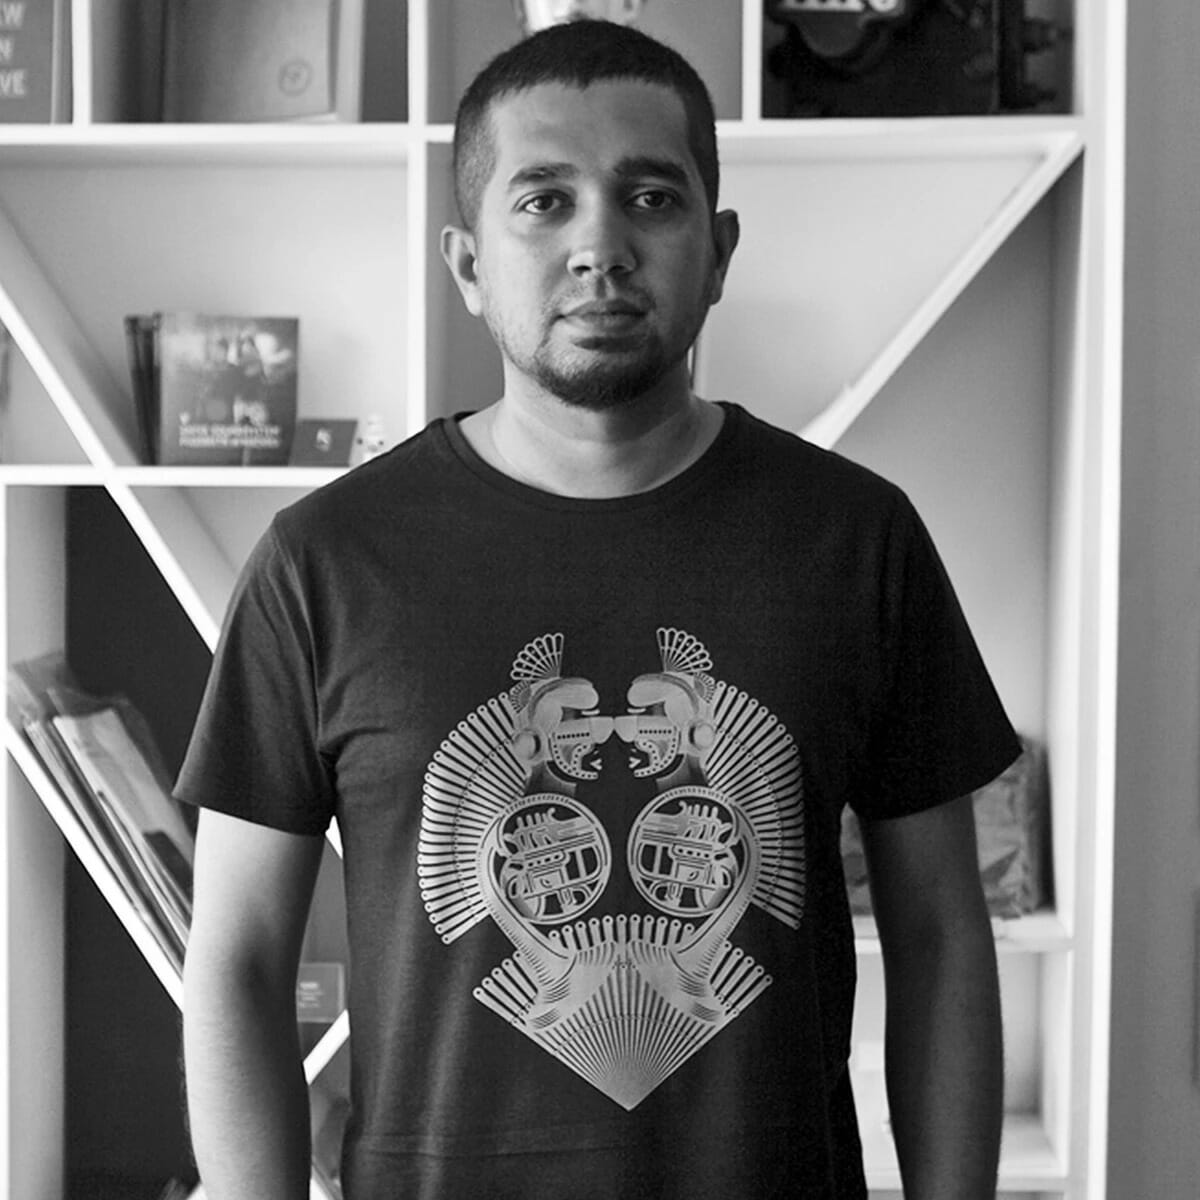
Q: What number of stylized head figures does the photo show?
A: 2